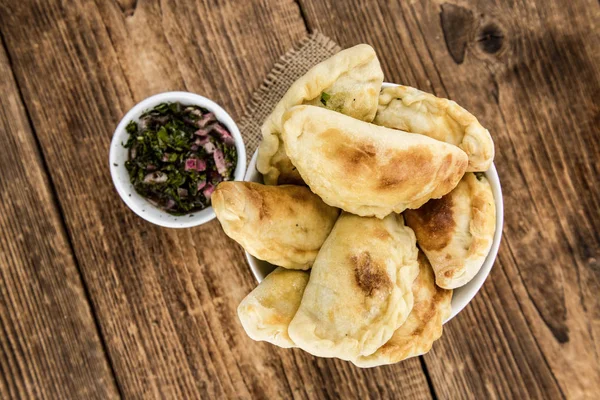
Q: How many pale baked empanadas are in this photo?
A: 8